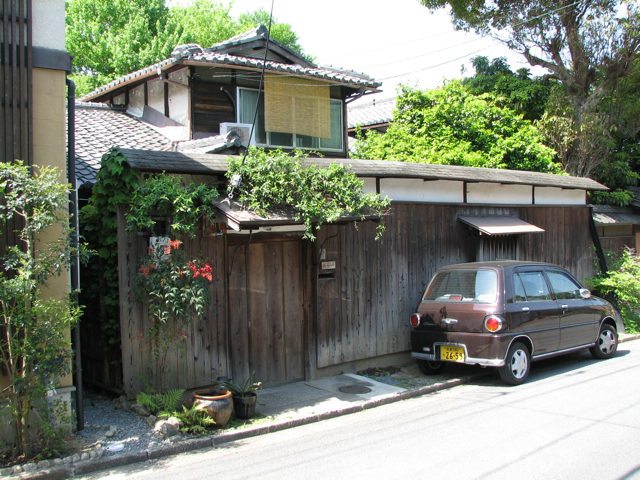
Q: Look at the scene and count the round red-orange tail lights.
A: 2